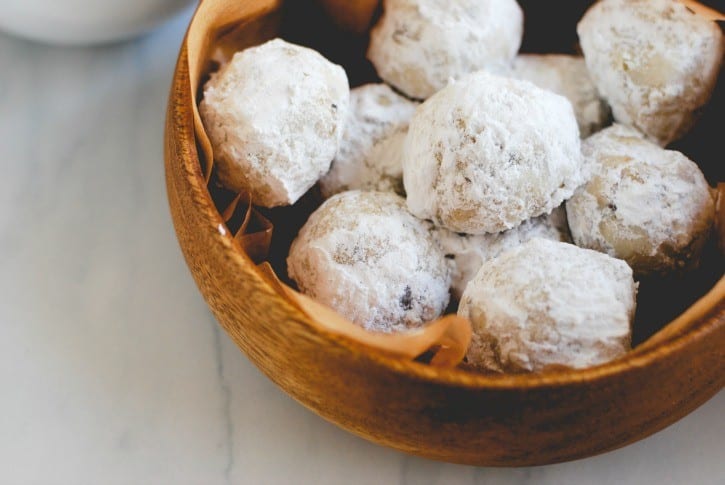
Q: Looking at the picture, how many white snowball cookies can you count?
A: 10